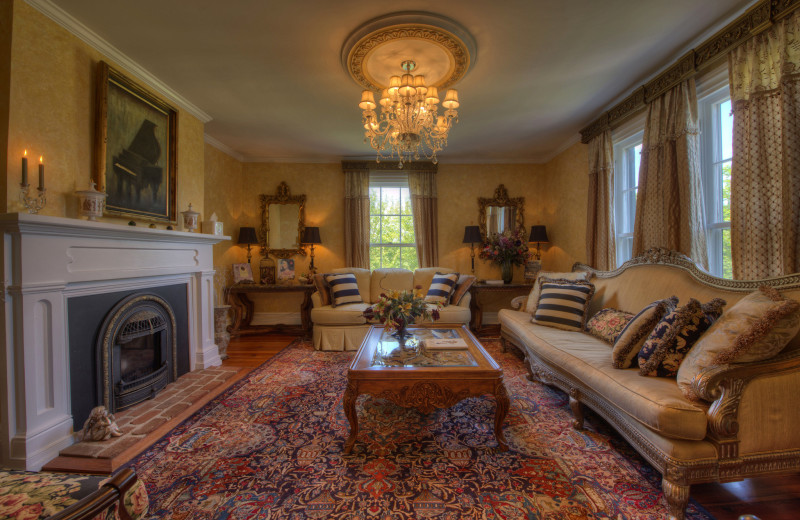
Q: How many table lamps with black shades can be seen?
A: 4